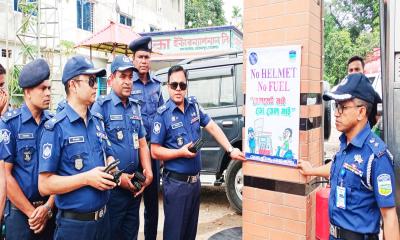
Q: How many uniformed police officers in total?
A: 6